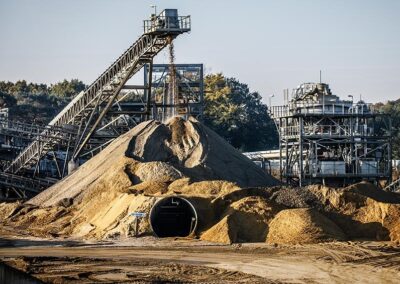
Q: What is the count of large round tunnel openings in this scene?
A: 1